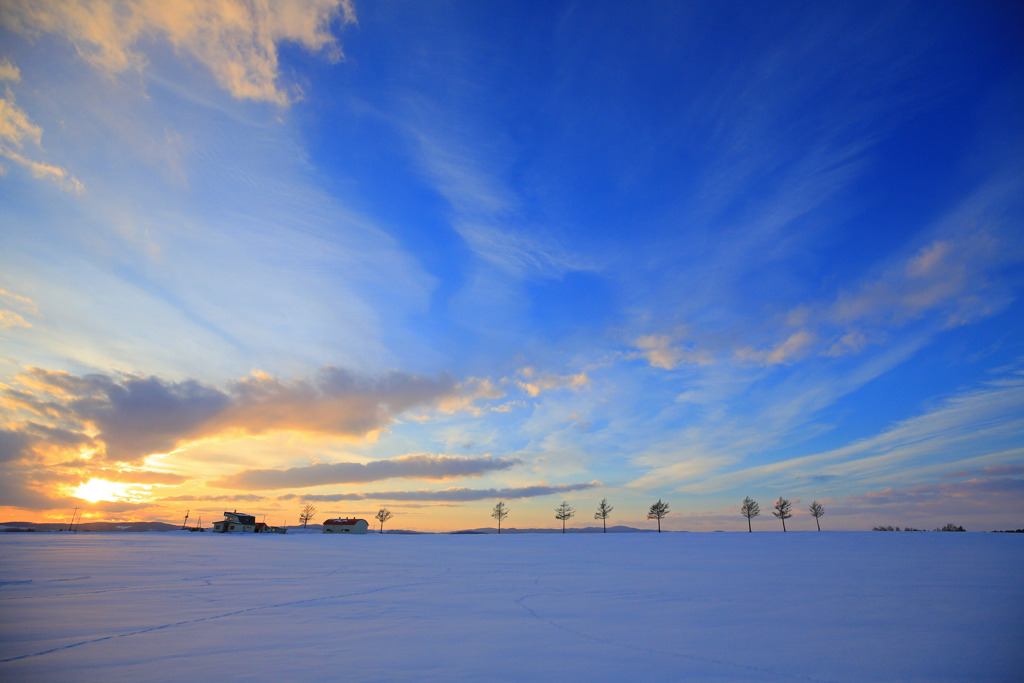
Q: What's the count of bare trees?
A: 9